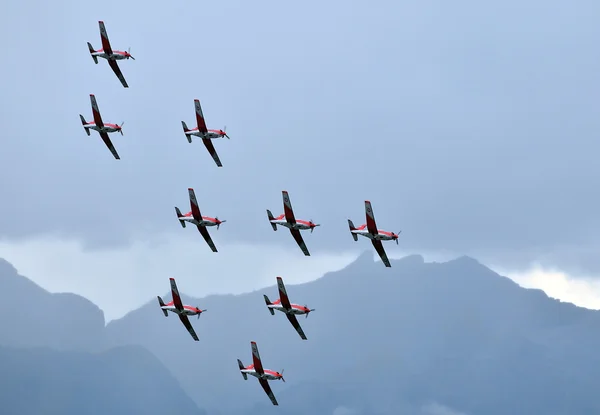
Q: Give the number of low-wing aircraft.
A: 9